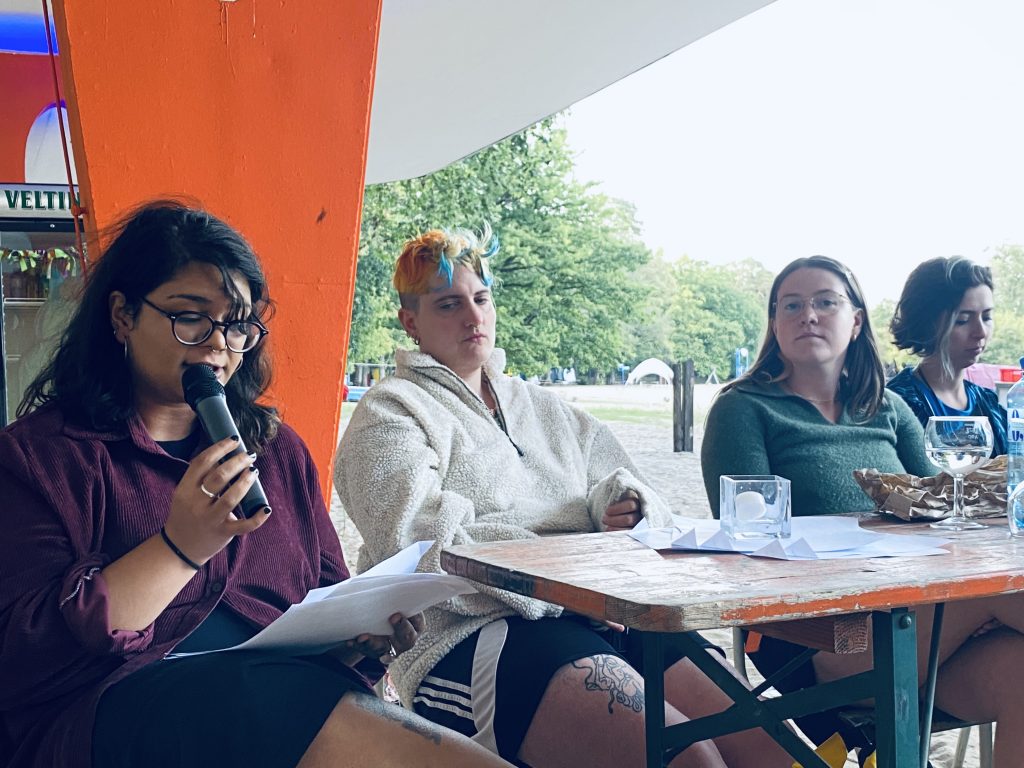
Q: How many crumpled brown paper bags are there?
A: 1